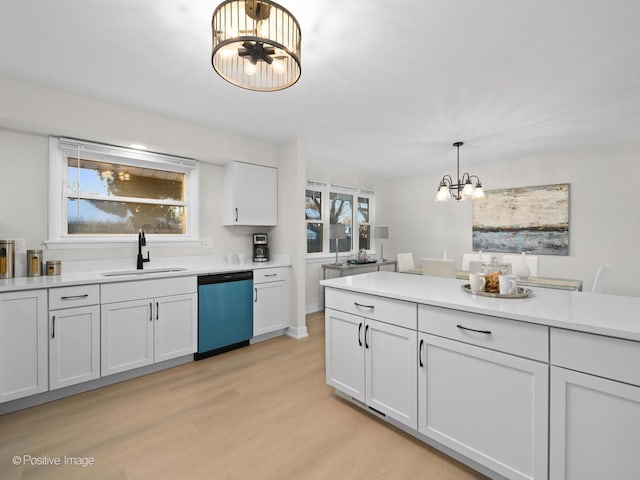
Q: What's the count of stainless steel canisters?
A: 3